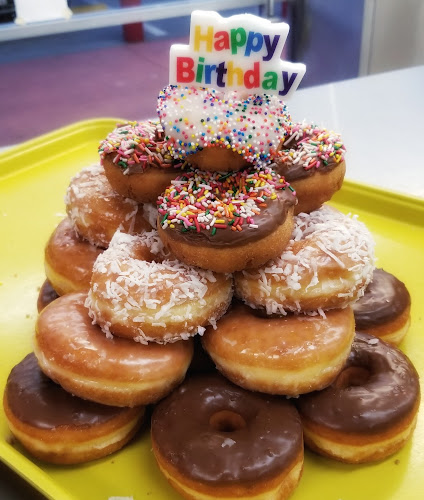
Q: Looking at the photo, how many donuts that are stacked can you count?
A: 15